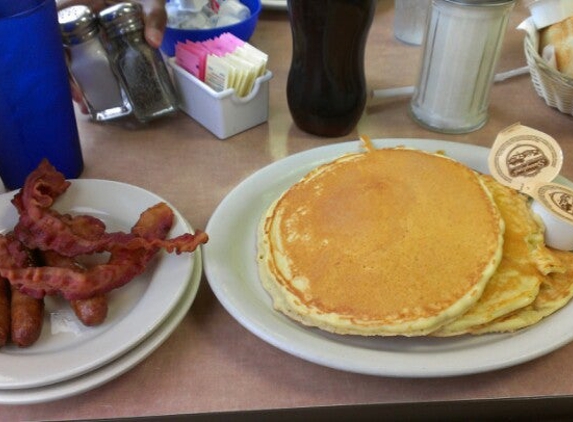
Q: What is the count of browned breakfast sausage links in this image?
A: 3